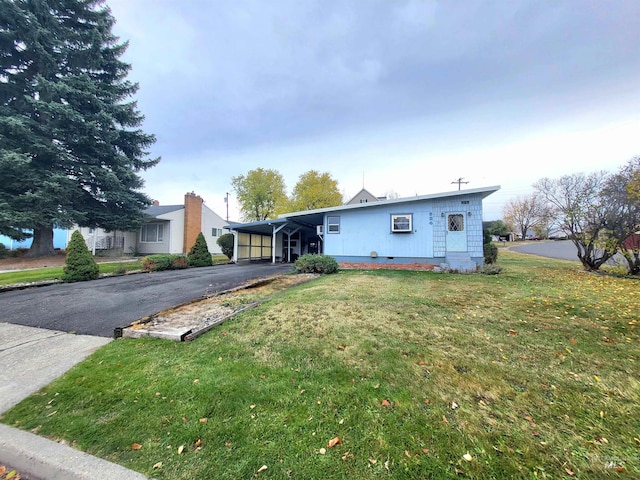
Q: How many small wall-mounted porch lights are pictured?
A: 2